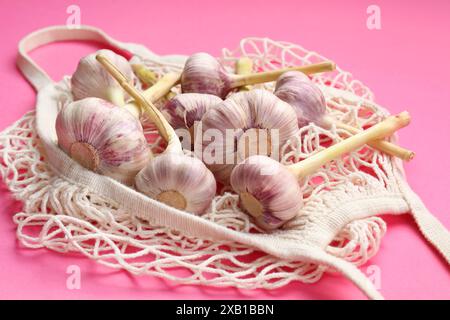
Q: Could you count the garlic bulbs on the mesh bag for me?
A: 8